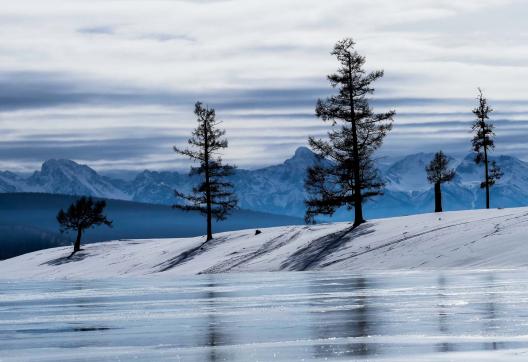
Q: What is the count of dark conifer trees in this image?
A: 5